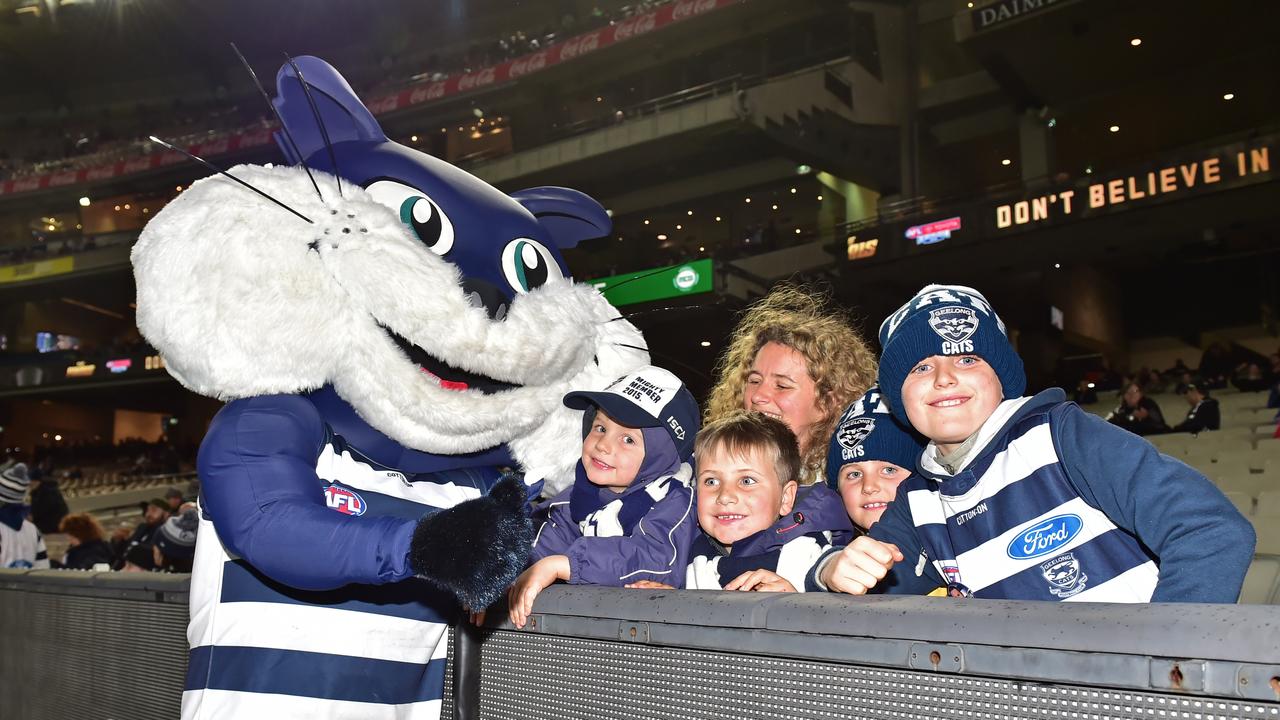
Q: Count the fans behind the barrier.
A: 5